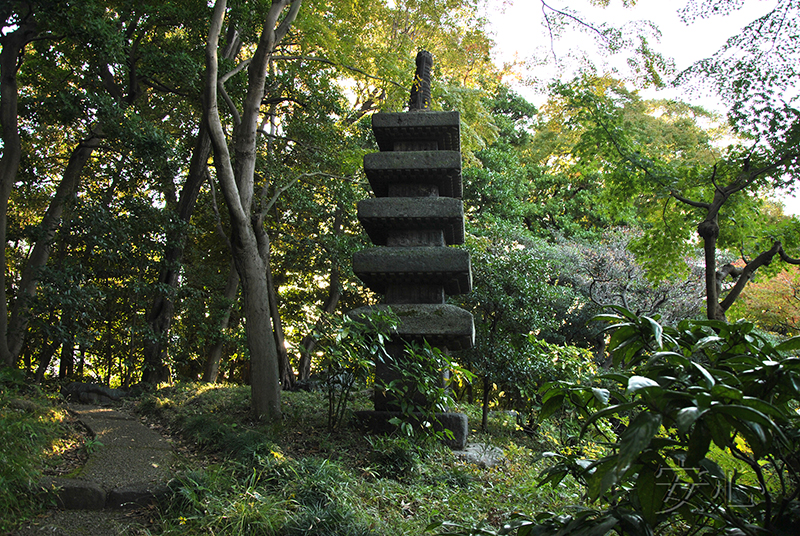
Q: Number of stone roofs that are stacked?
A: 5